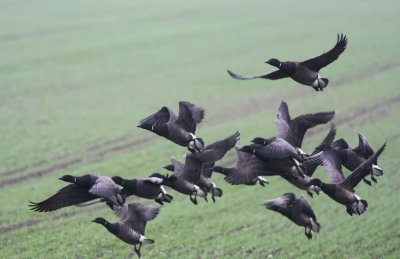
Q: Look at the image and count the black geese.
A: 14